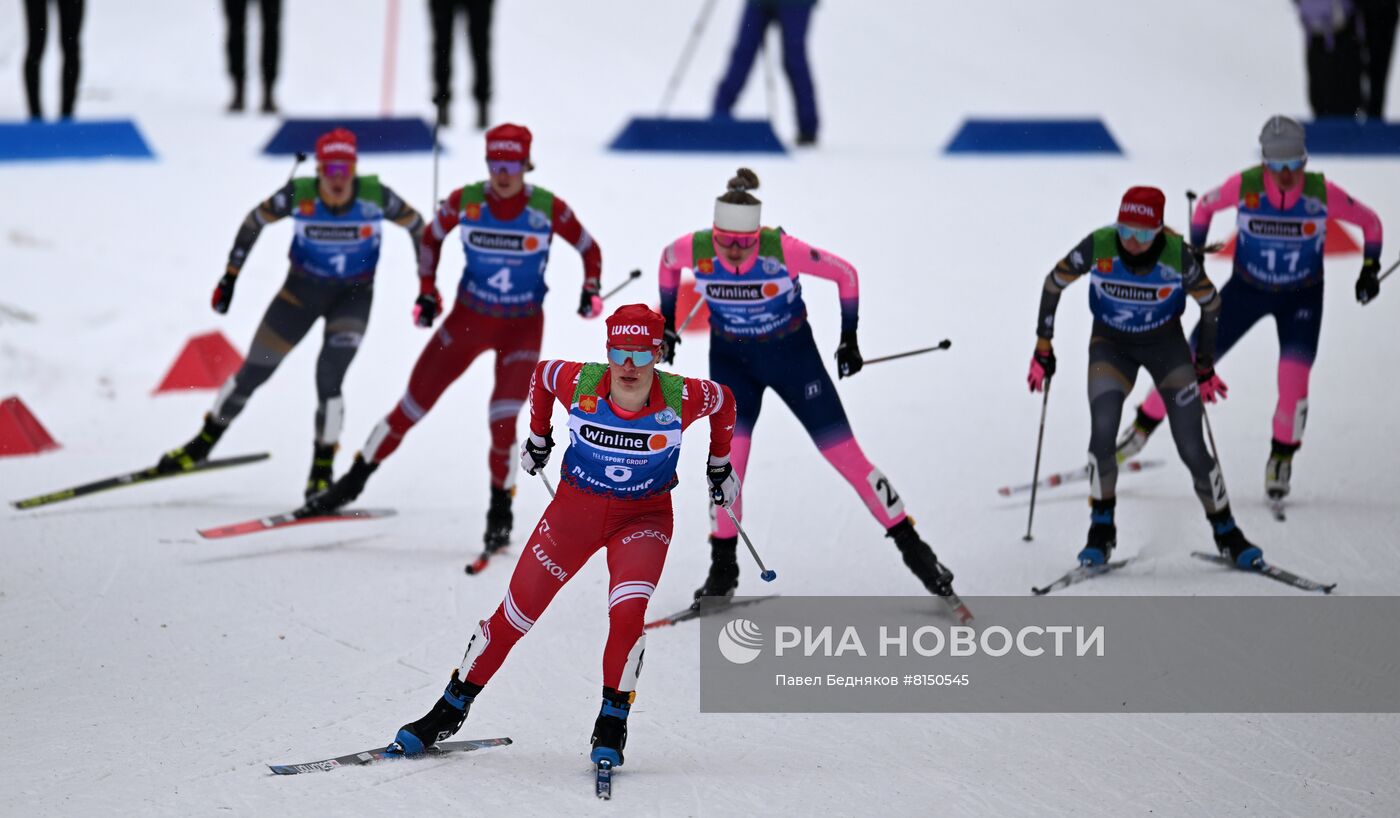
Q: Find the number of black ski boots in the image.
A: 10